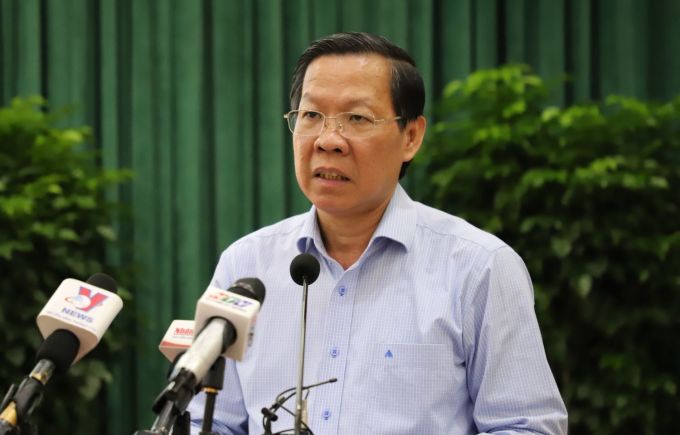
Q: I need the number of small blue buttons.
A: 3